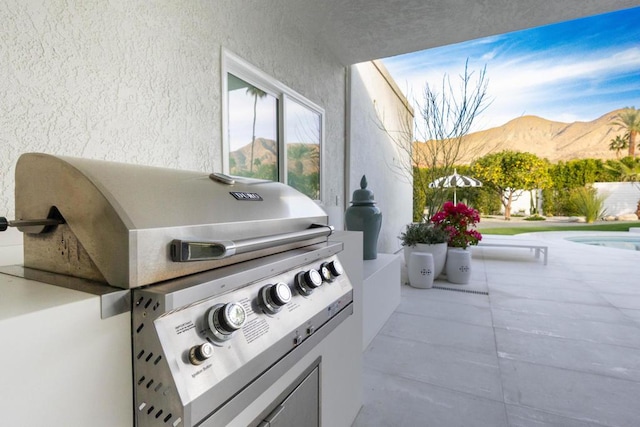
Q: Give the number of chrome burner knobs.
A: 4